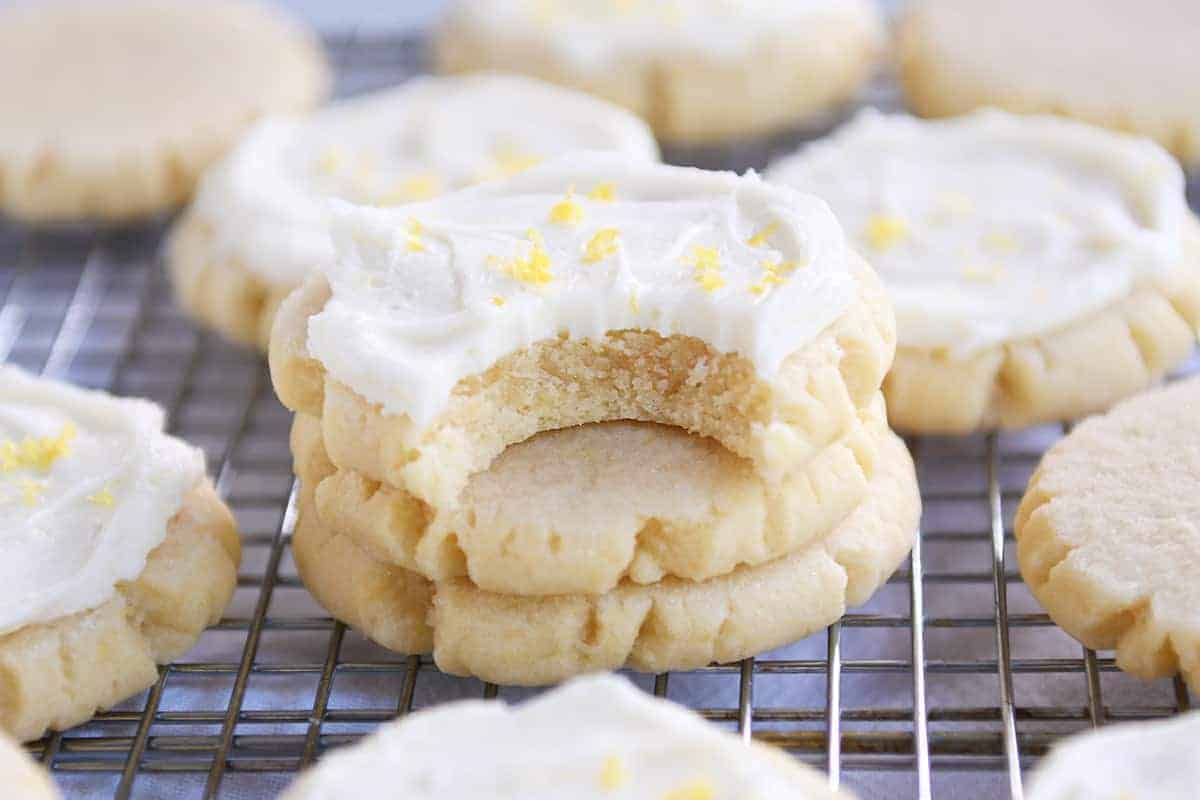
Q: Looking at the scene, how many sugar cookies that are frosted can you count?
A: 7